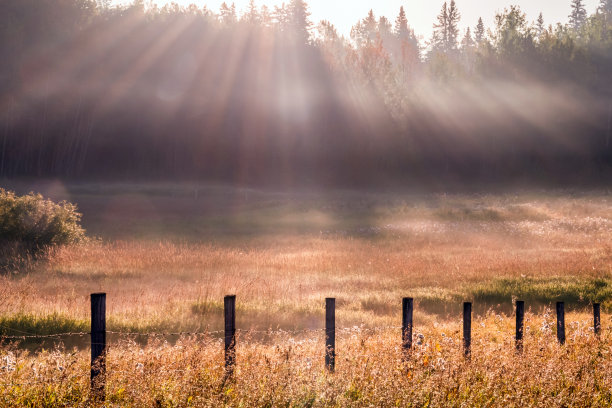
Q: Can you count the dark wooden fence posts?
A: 8